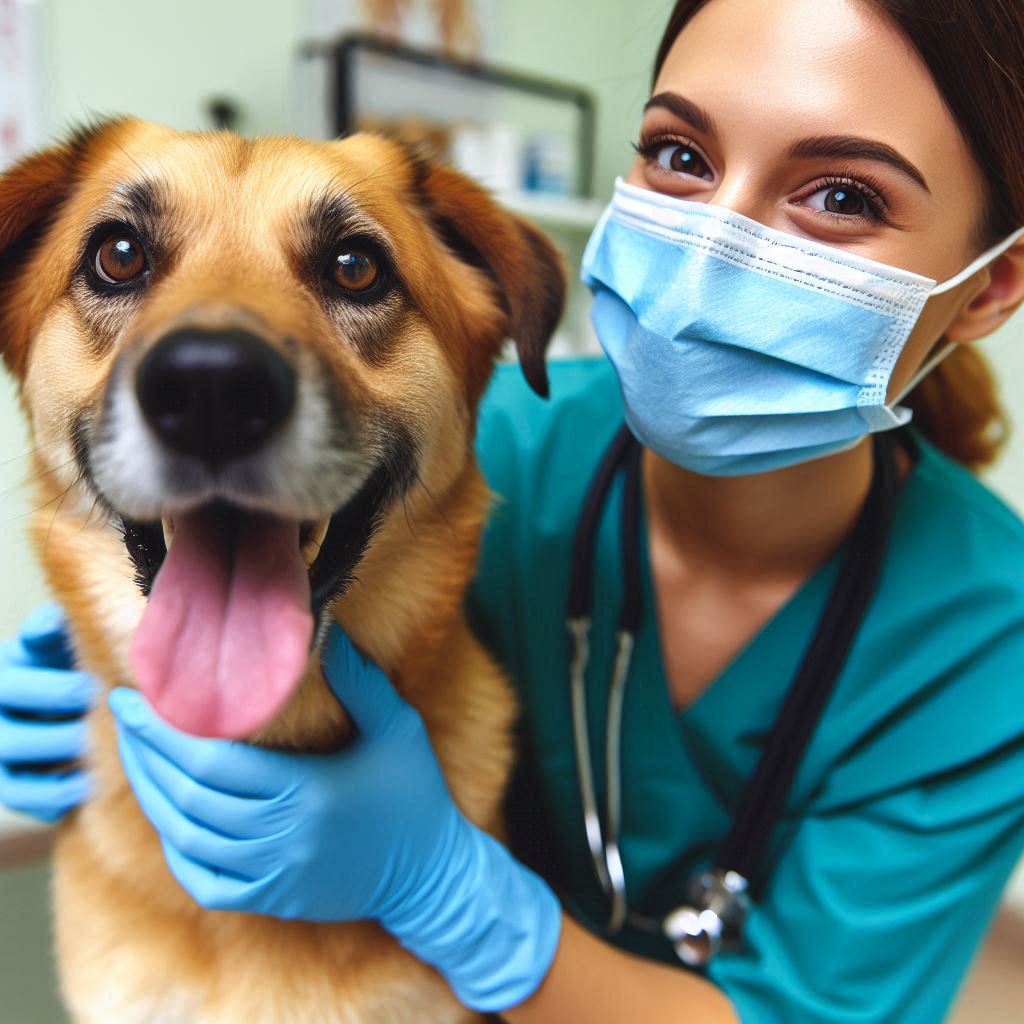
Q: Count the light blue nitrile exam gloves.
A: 2